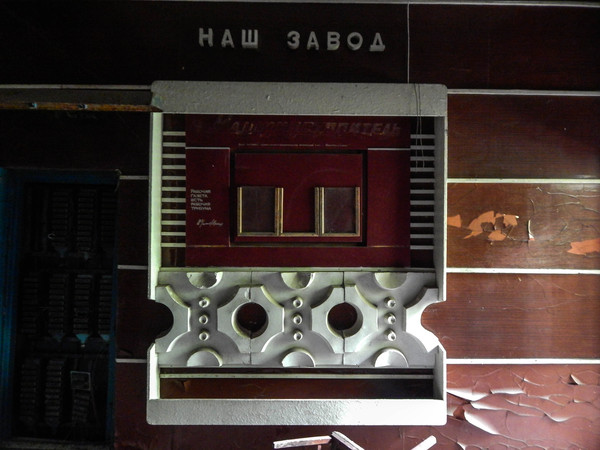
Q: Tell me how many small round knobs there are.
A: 9